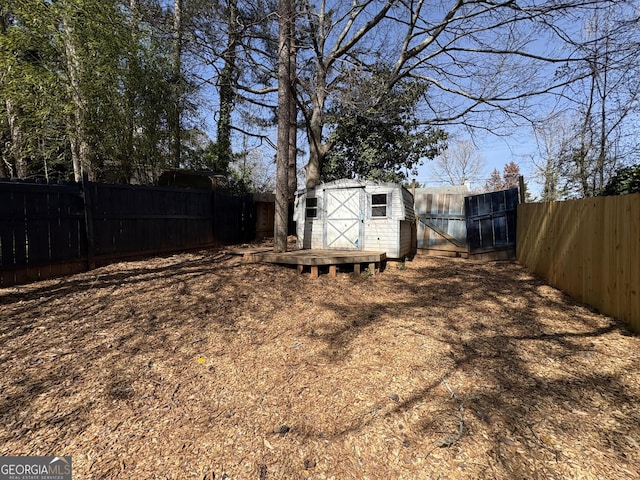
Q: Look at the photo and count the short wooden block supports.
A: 5